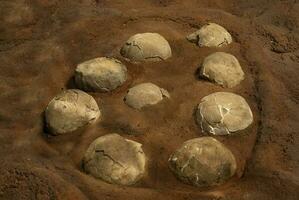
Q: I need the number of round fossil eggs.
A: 9